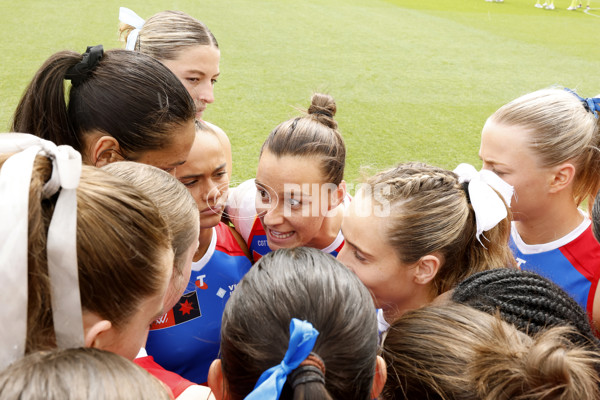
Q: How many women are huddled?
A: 12